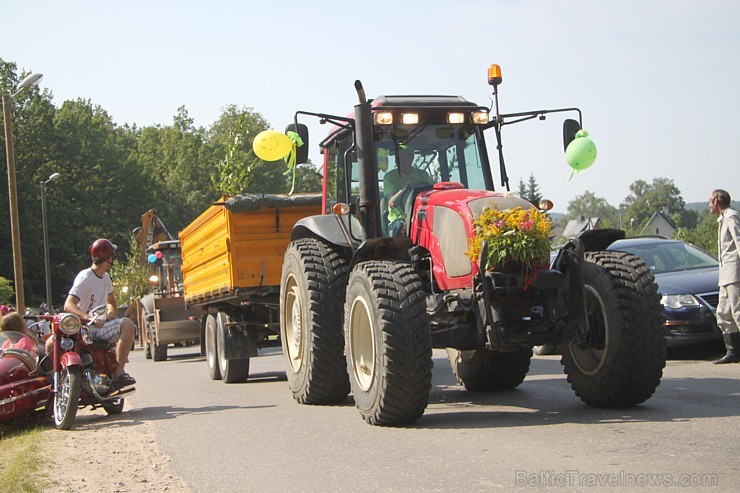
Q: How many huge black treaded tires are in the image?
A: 4